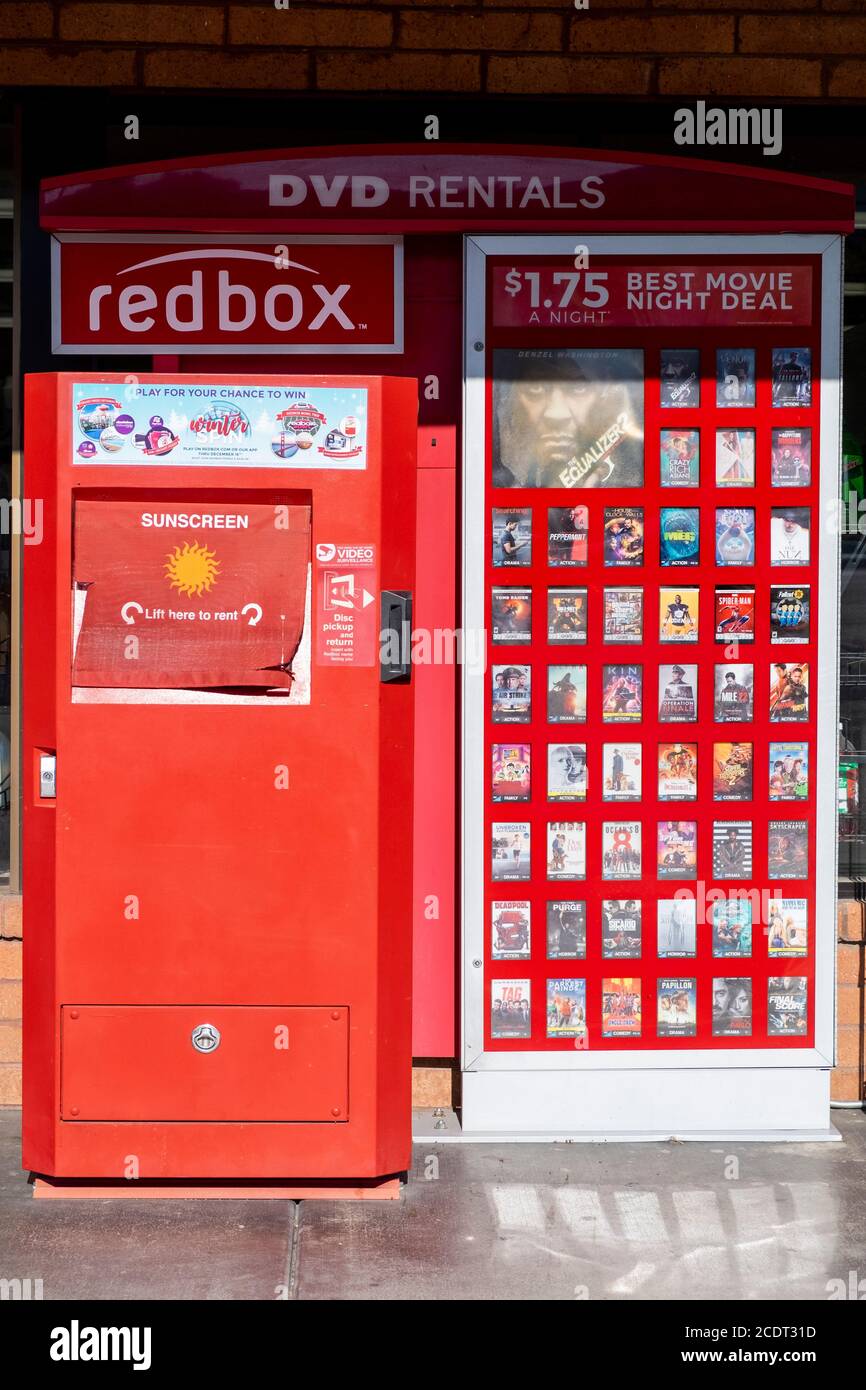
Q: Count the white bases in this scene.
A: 1